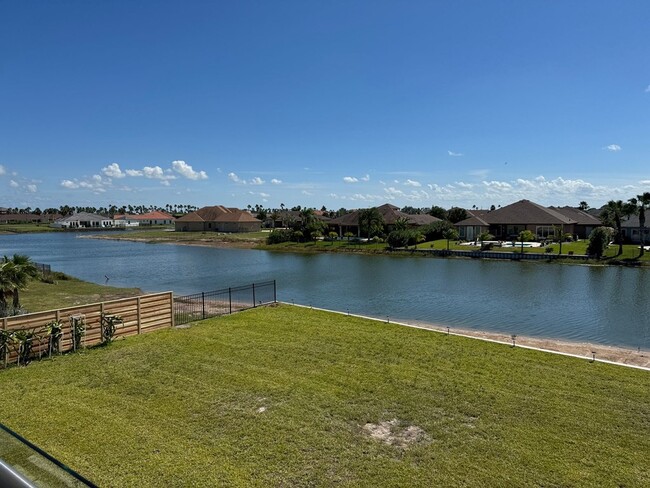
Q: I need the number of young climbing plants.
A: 5